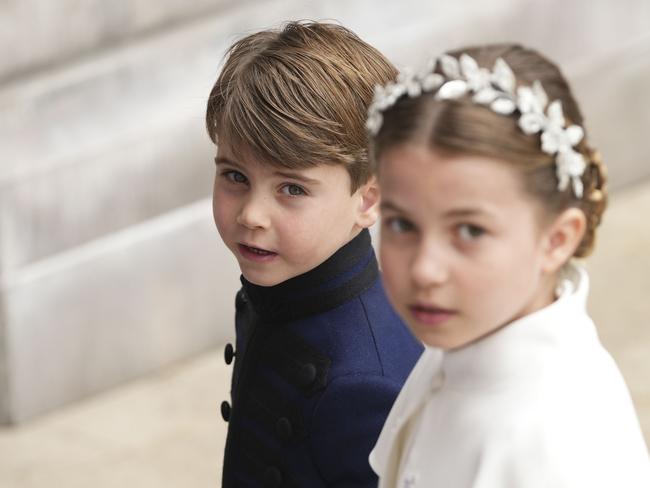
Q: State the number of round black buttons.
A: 5